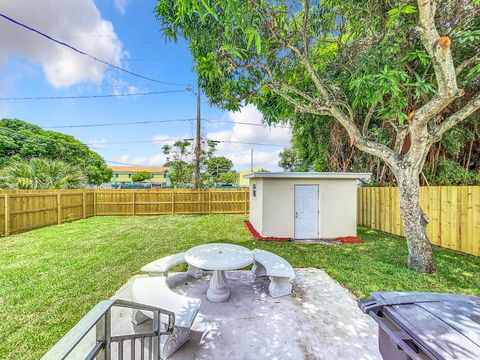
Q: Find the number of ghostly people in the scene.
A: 0